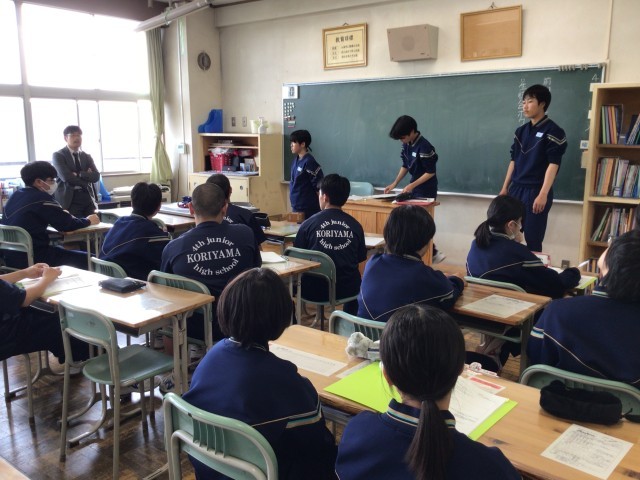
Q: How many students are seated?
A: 11